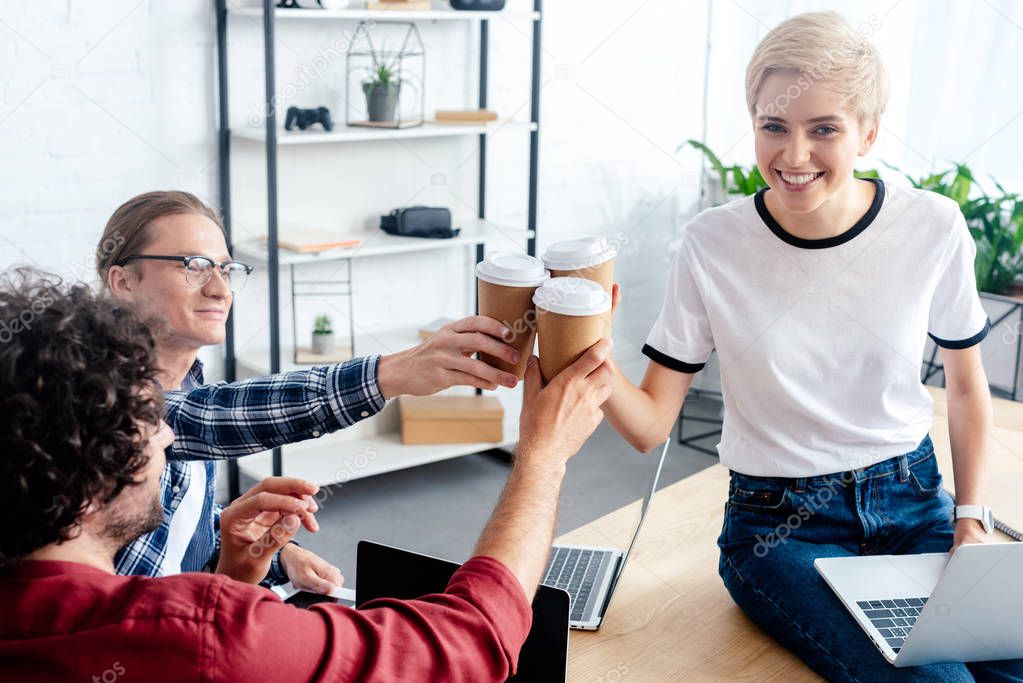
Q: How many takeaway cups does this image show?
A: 3